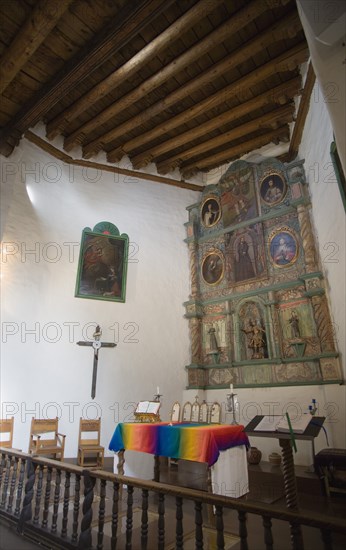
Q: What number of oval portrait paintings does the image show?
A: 4